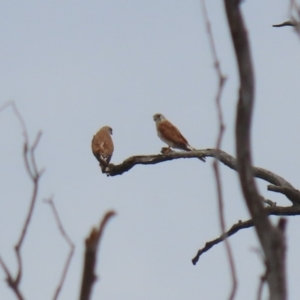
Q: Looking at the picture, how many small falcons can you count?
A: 2